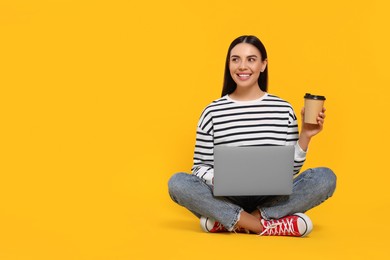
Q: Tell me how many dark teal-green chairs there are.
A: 0